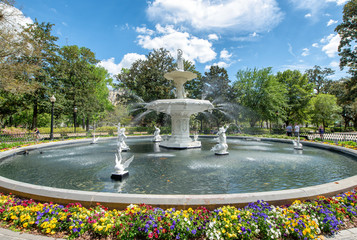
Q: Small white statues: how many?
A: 6